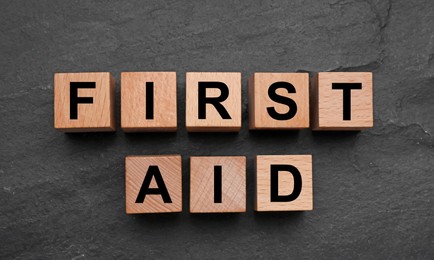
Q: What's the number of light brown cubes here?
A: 8